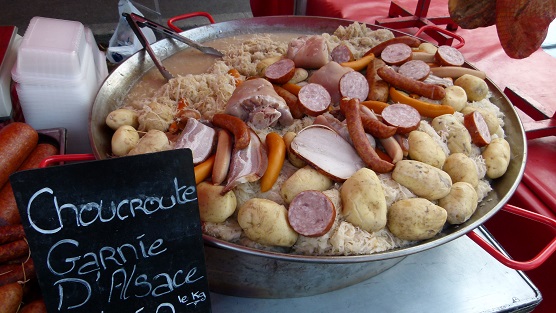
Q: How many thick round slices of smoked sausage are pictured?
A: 10